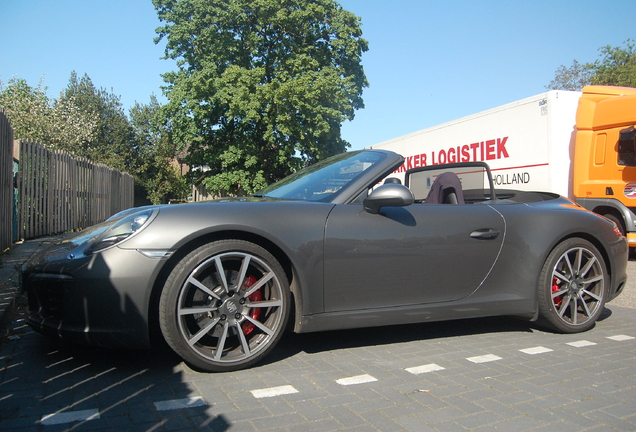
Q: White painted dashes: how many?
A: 9